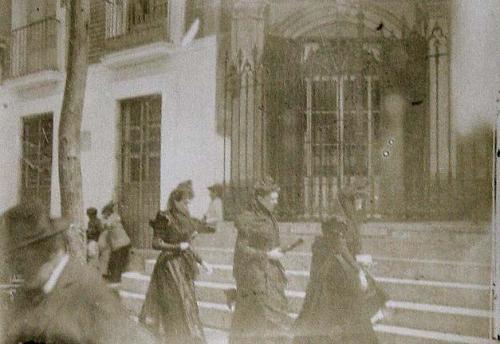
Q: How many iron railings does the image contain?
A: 2